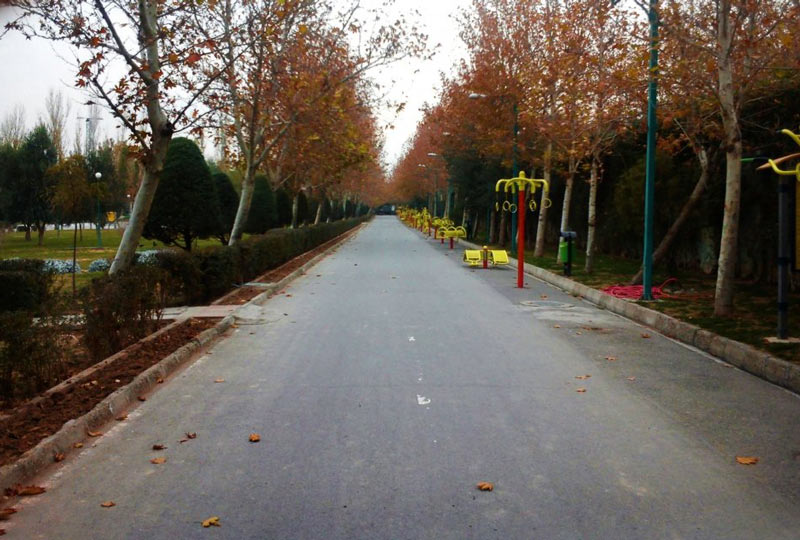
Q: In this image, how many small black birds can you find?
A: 0